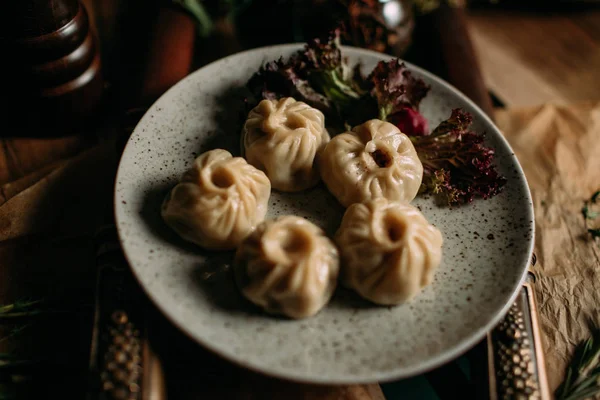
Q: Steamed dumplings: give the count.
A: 5